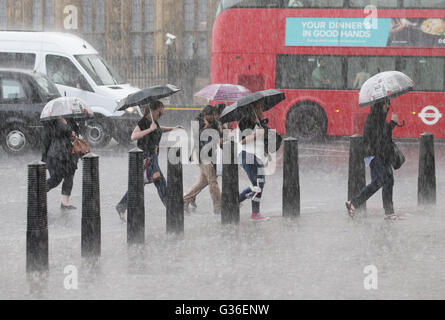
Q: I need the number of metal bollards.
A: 8